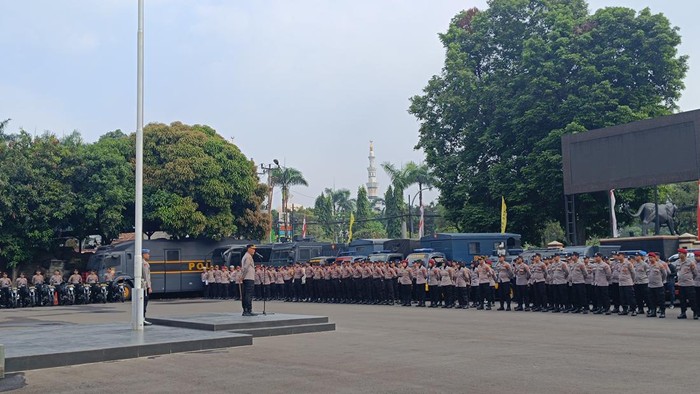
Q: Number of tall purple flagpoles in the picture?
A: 0